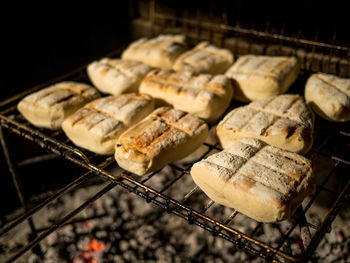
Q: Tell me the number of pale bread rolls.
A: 11